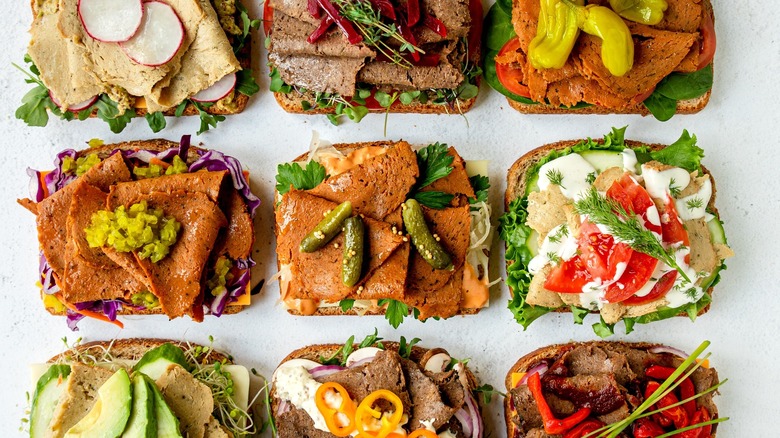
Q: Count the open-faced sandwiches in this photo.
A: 9